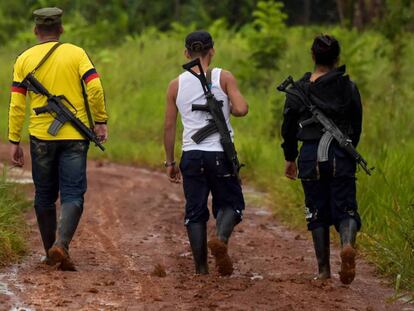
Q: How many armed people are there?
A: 3